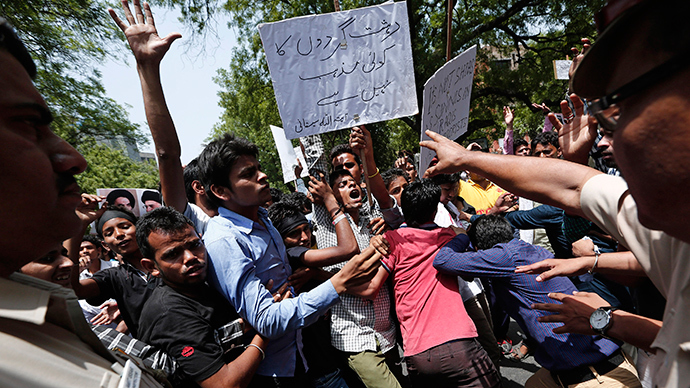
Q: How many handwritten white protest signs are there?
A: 2